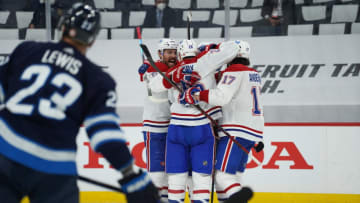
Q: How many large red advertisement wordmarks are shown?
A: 1